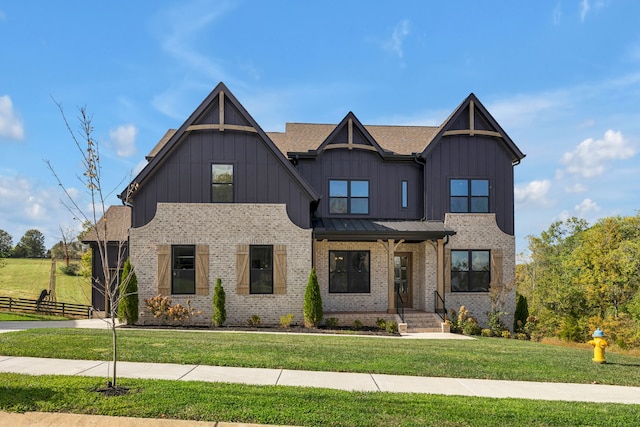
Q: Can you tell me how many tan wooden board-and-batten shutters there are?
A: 6